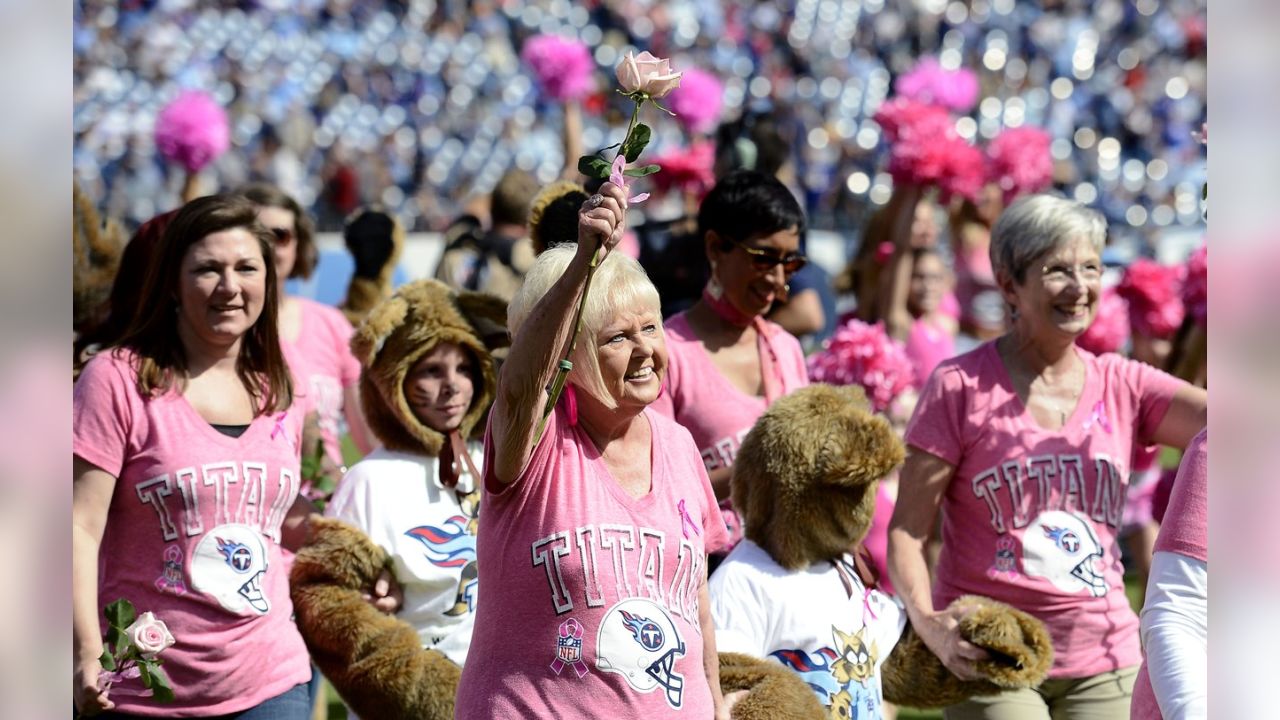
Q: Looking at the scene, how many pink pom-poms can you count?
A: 12